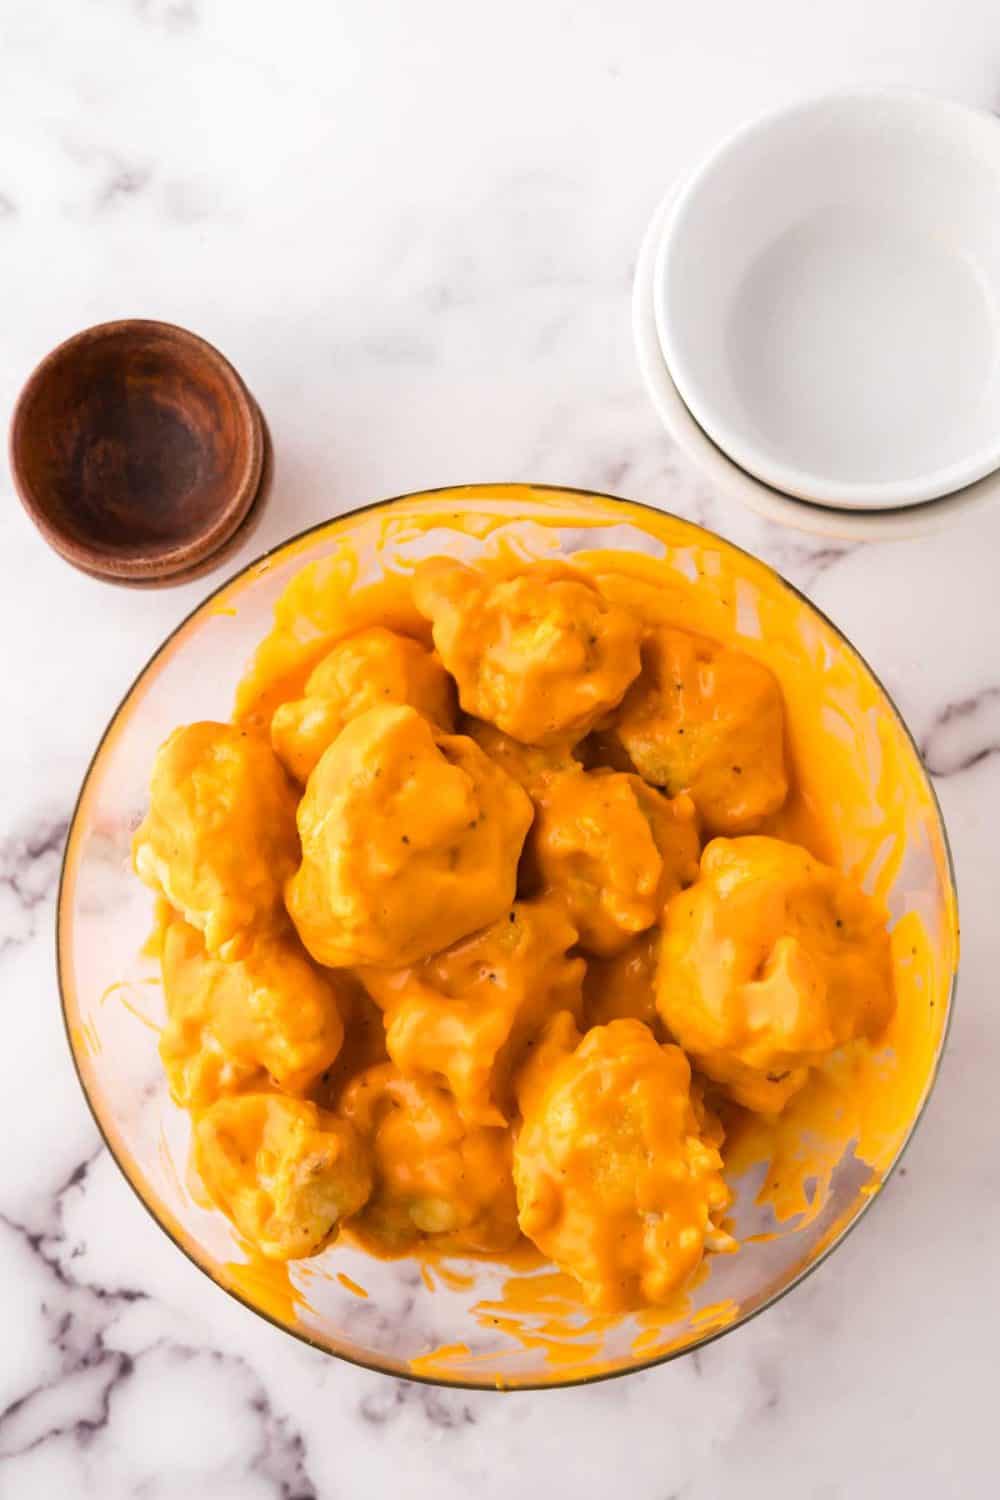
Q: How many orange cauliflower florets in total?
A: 12